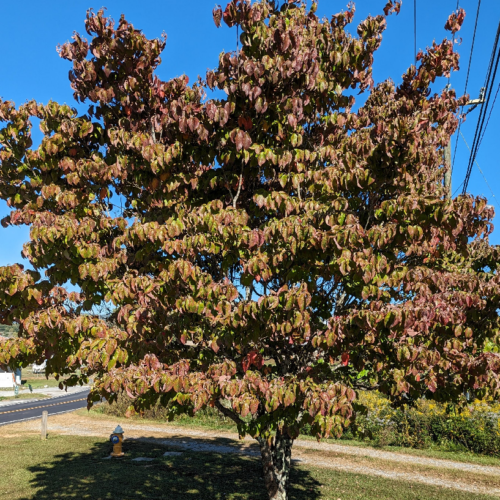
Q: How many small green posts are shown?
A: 2